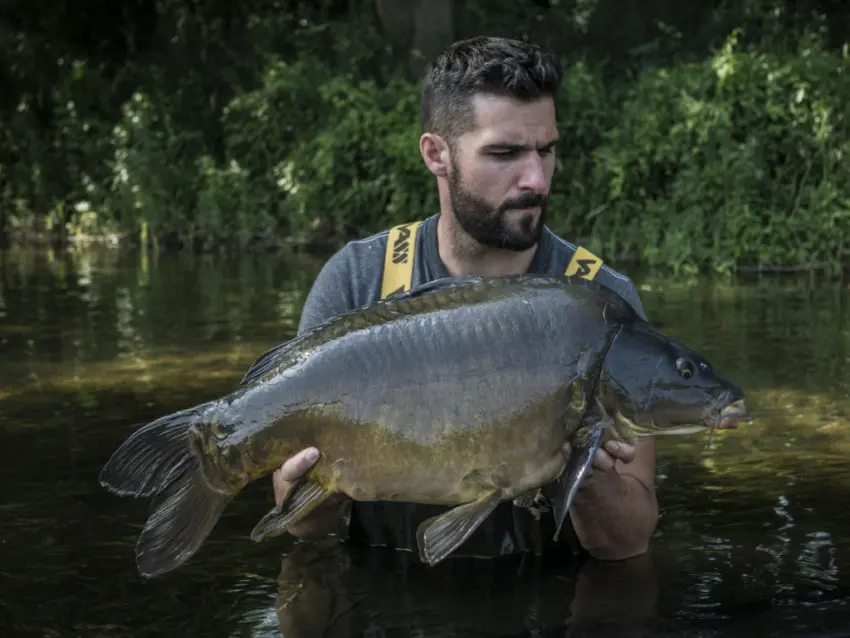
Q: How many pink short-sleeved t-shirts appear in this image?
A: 0